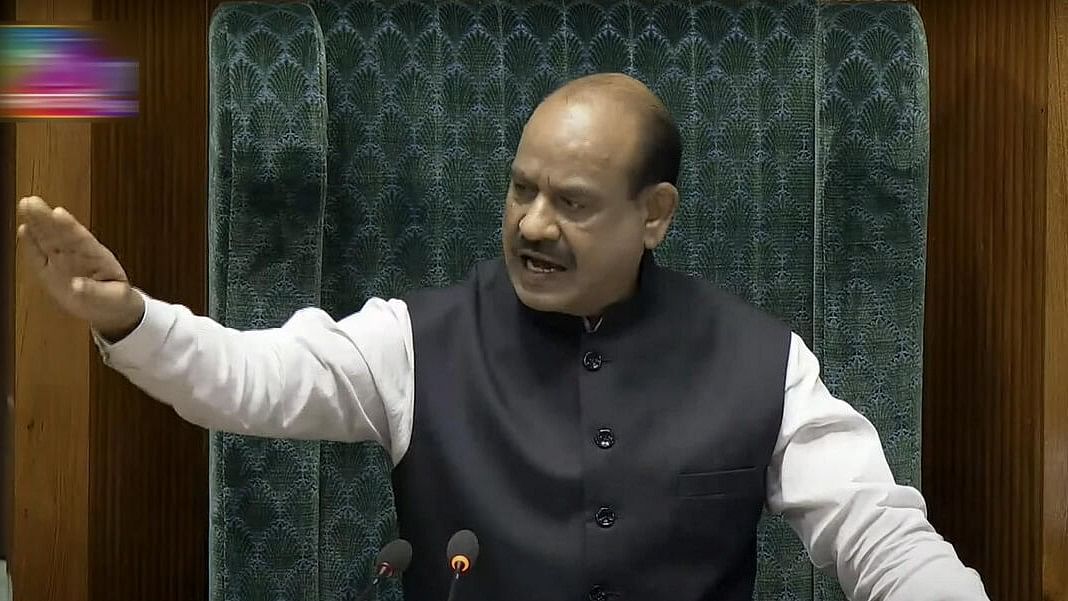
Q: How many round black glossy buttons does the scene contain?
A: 4